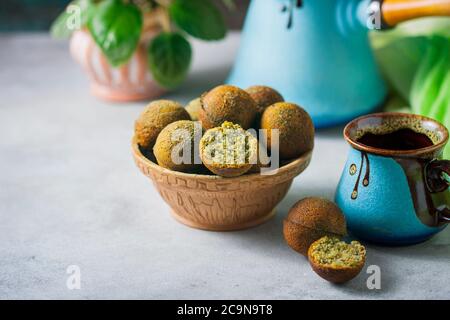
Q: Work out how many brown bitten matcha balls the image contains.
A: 2